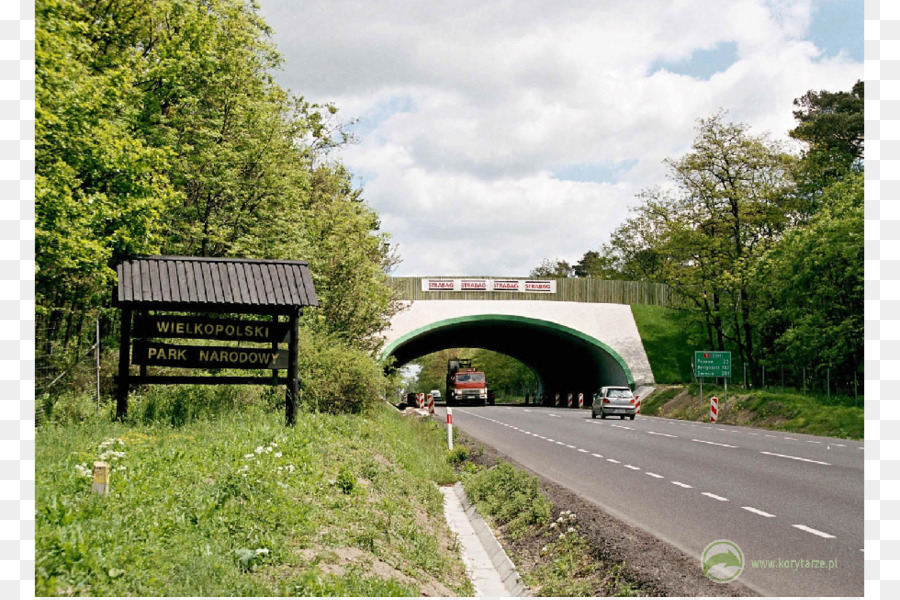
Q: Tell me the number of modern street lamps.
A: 0